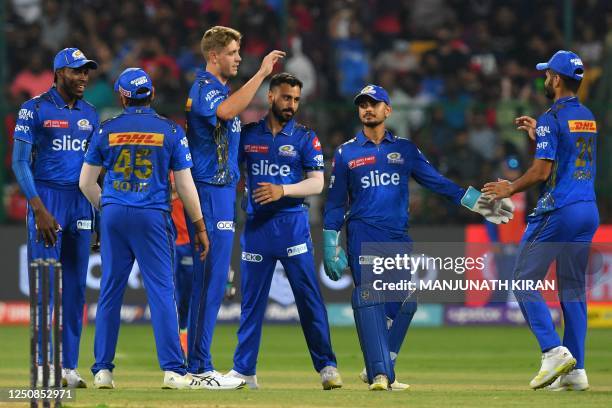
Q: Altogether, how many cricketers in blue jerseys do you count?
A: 6